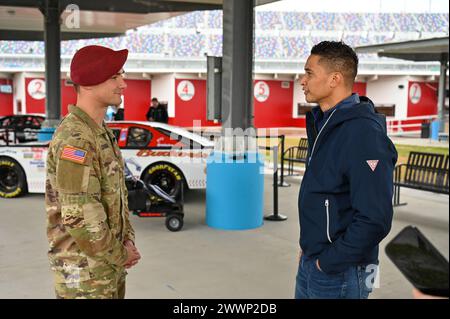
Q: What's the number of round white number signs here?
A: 4